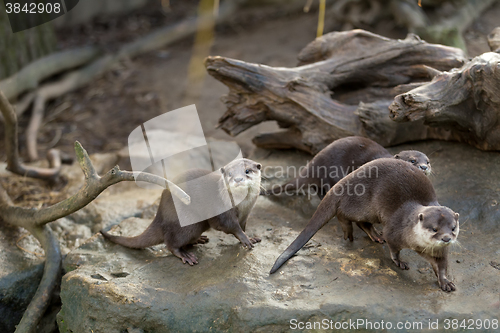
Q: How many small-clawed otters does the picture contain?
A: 3